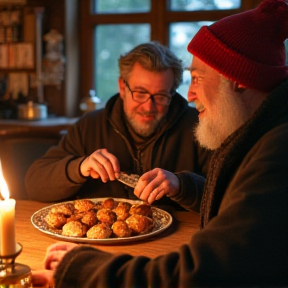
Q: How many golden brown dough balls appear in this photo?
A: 13